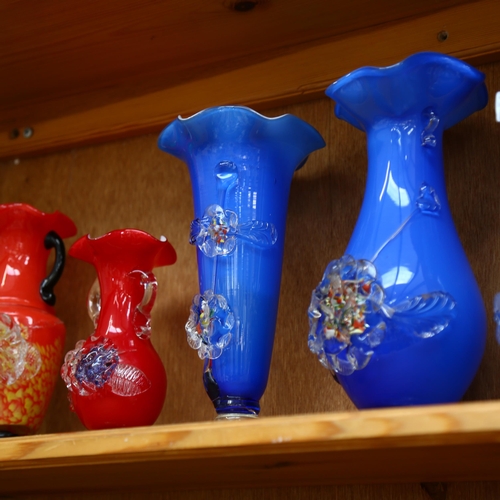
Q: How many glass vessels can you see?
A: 4